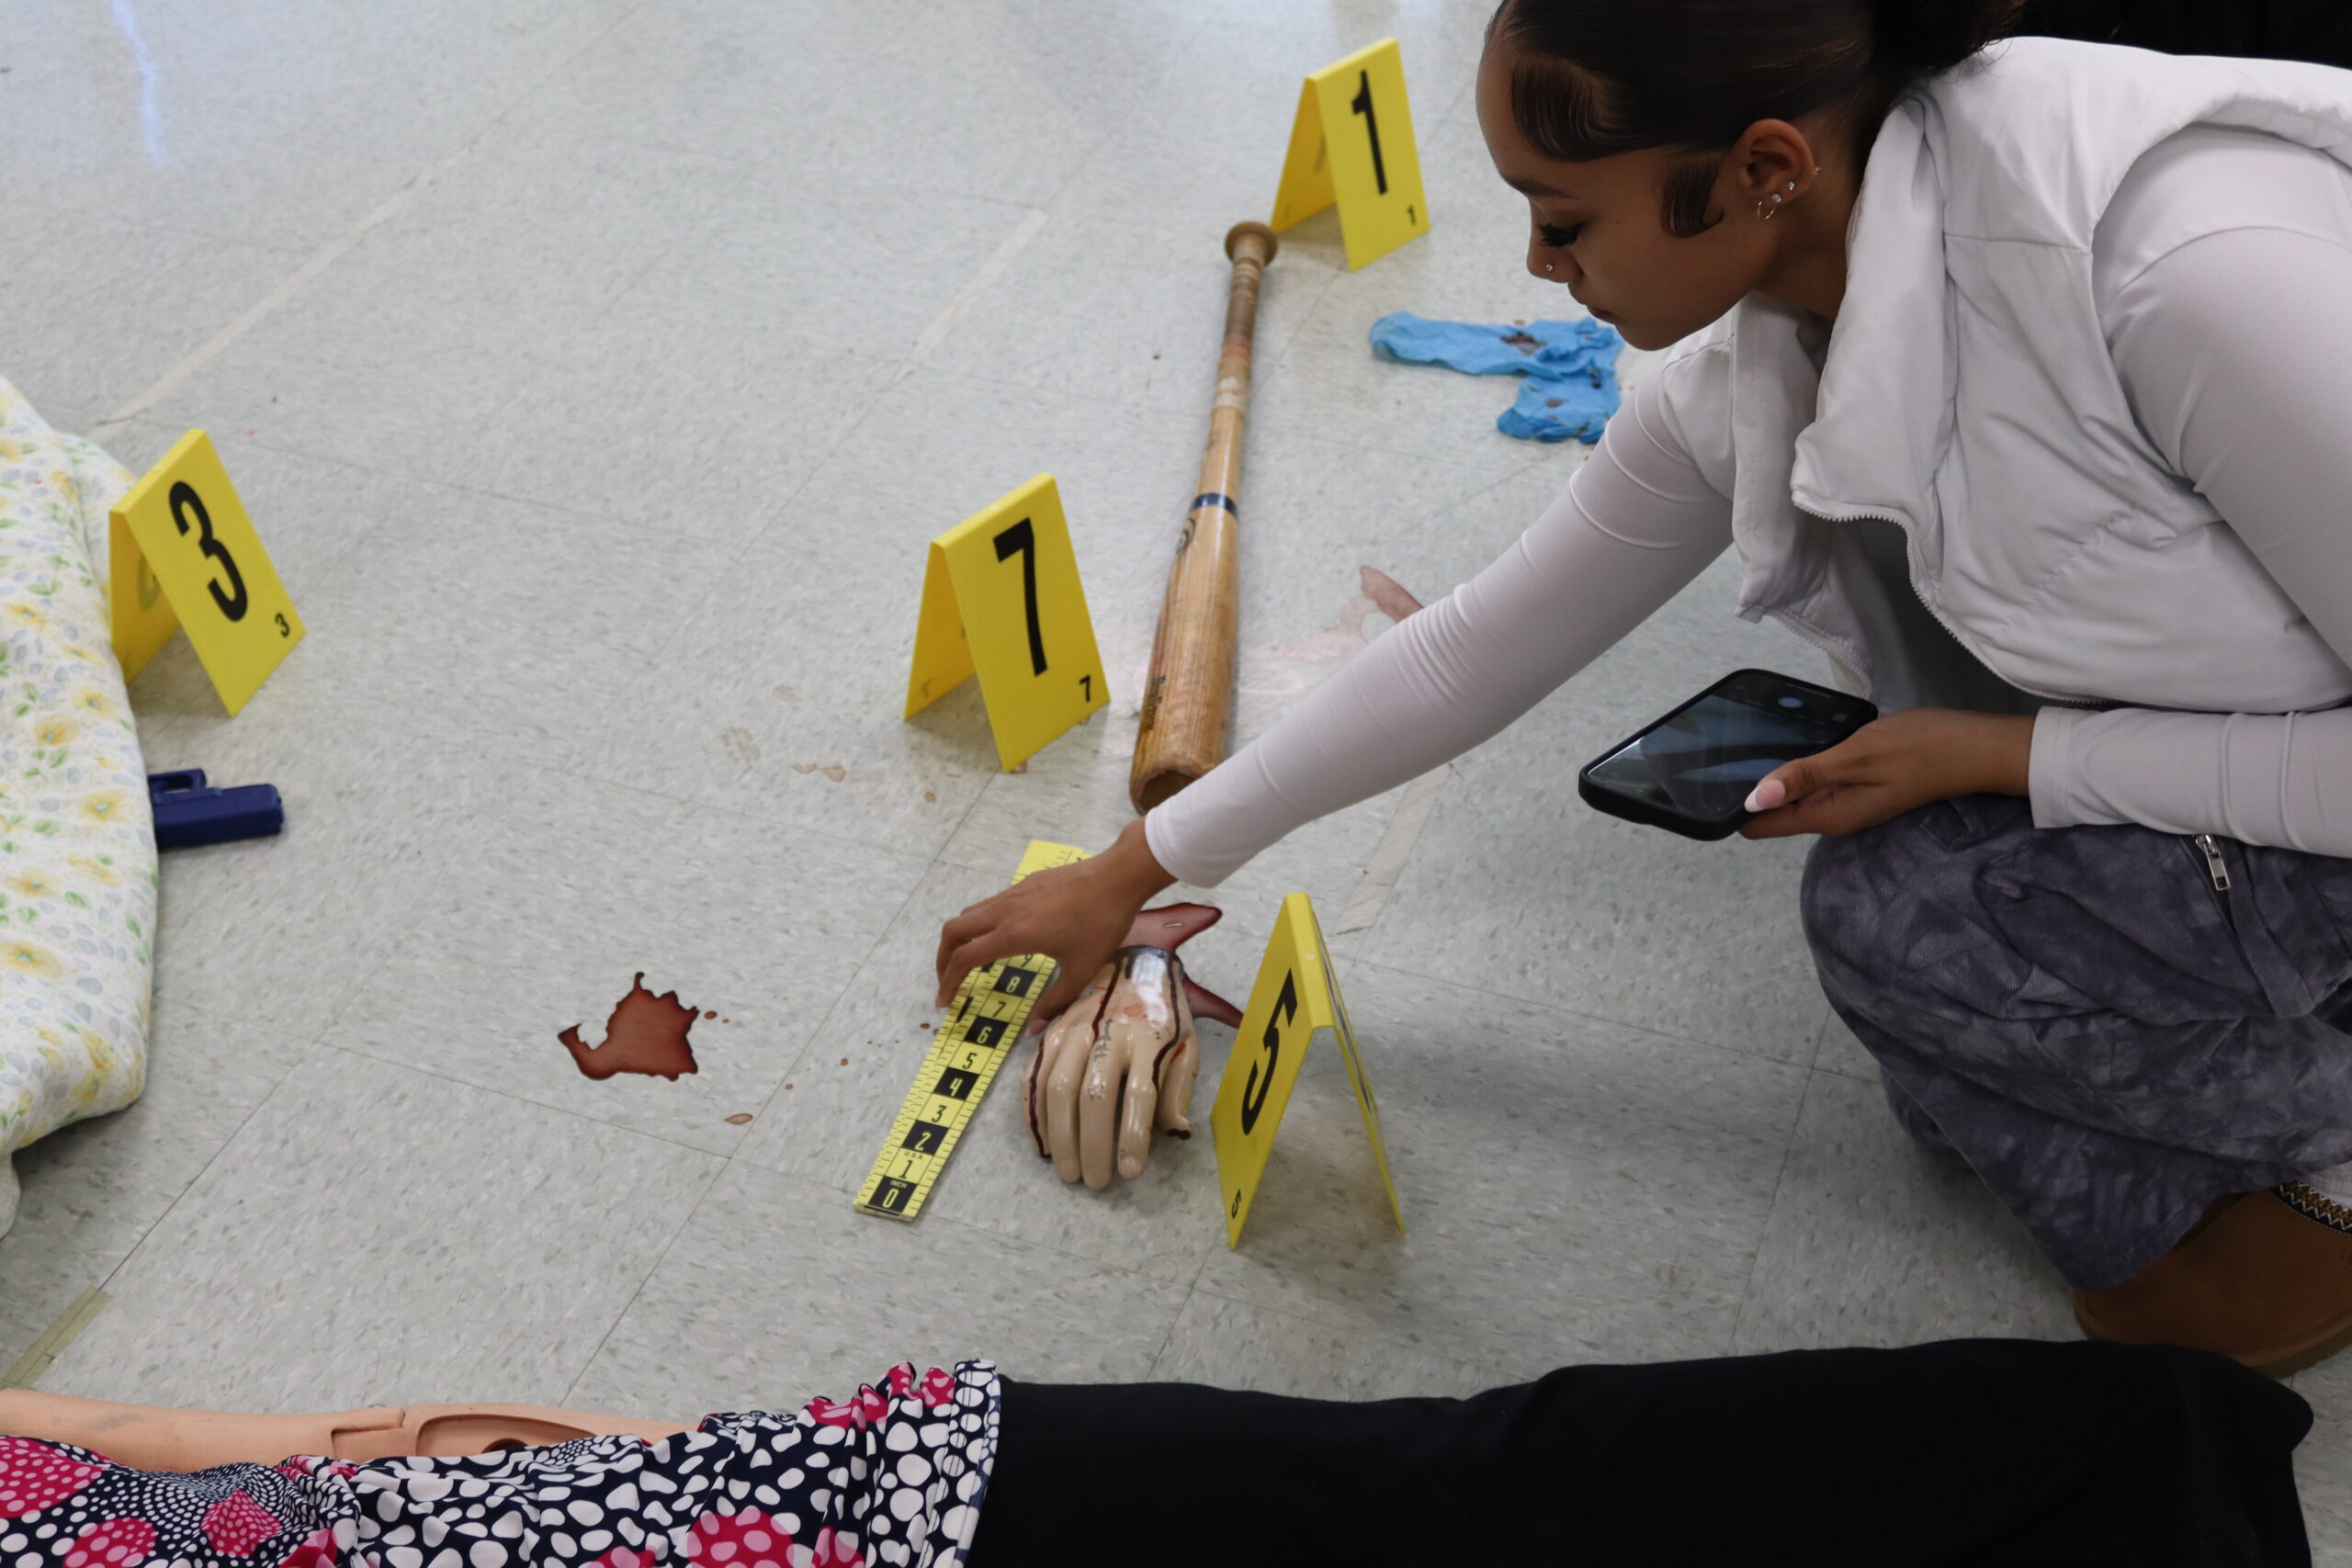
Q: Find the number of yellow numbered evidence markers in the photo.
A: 4